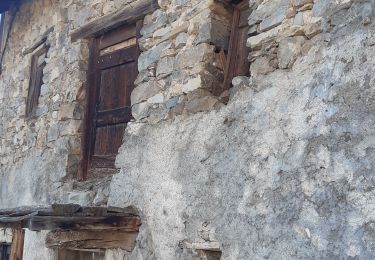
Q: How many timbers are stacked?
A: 2